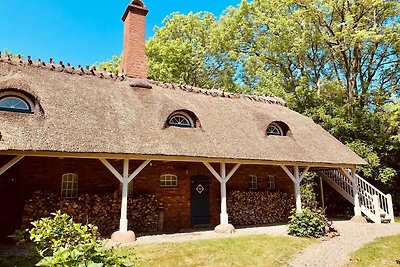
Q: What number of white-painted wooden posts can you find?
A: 4